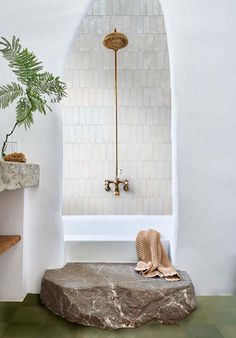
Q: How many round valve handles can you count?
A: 2